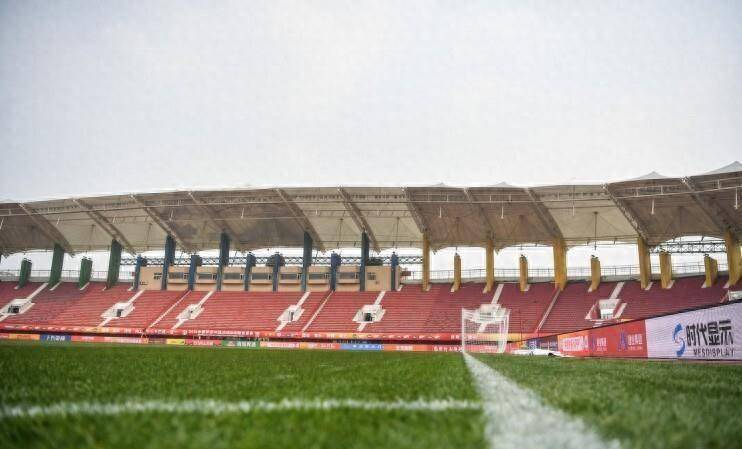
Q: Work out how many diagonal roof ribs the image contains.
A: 11